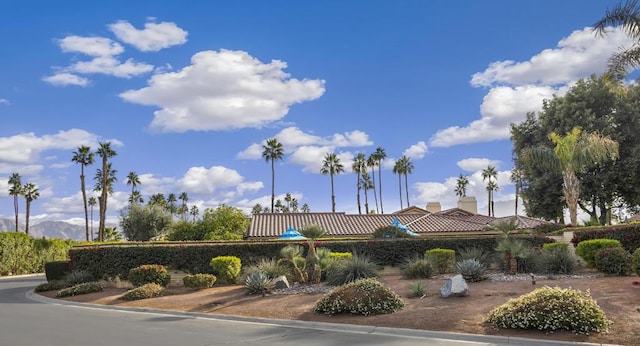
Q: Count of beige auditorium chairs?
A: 0